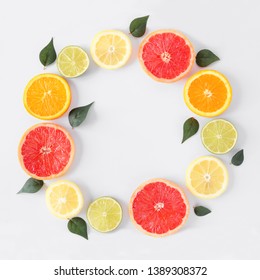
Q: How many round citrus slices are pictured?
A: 11